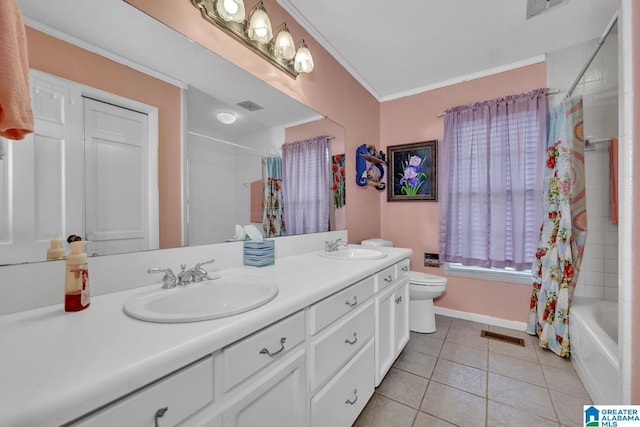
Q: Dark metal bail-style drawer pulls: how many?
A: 7